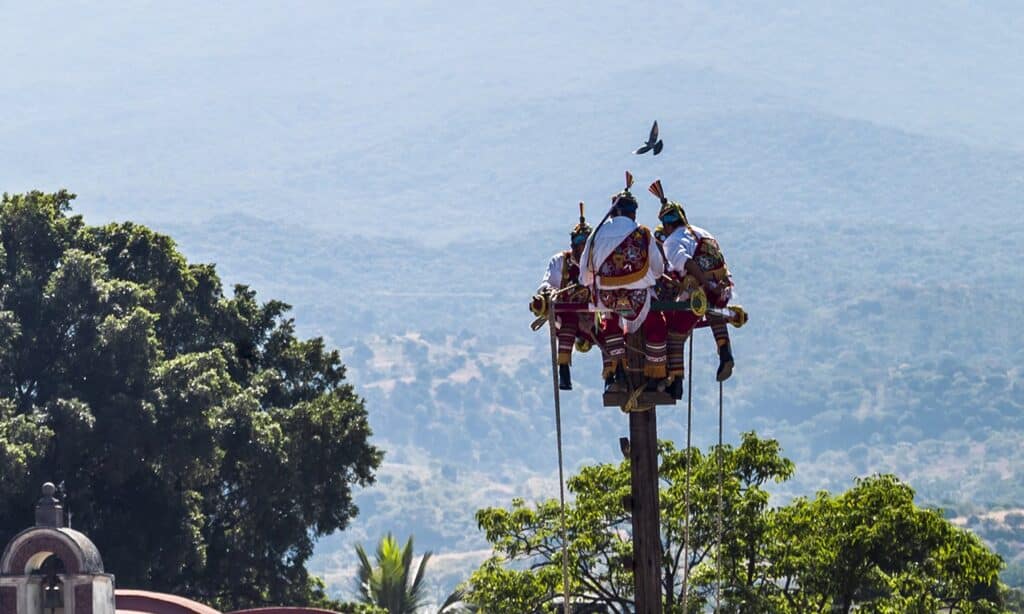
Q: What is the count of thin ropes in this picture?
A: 3